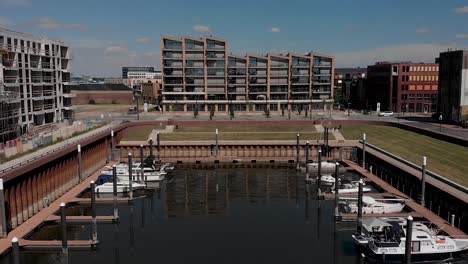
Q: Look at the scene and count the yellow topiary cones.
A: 0